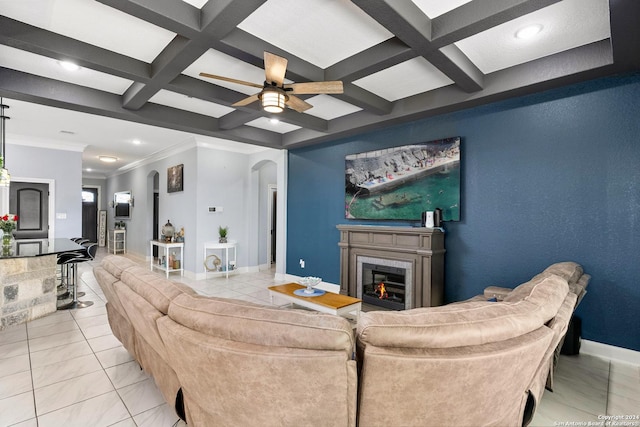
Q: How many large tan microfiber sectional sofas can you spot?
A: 1